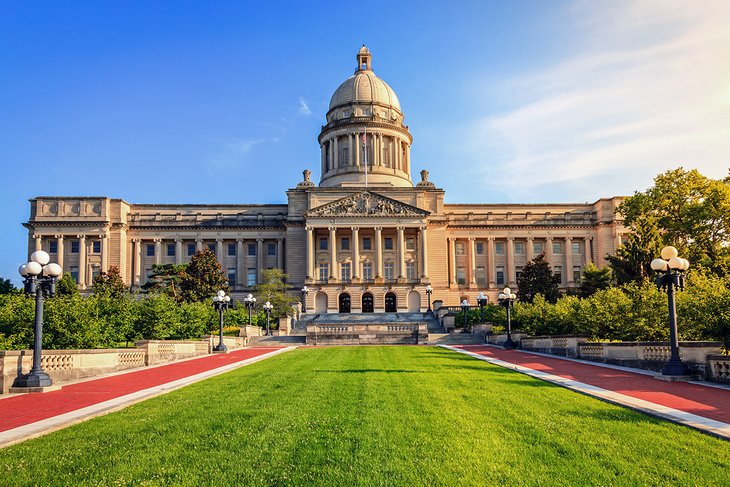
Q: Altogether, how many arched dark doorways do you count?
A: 3